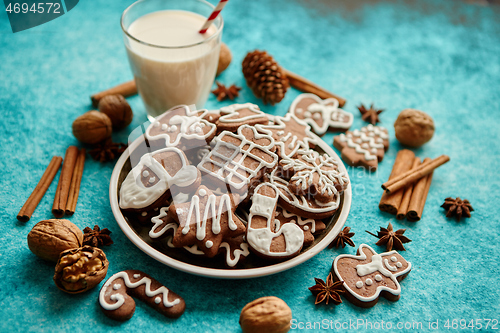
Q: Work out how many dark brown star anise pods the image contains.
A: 8